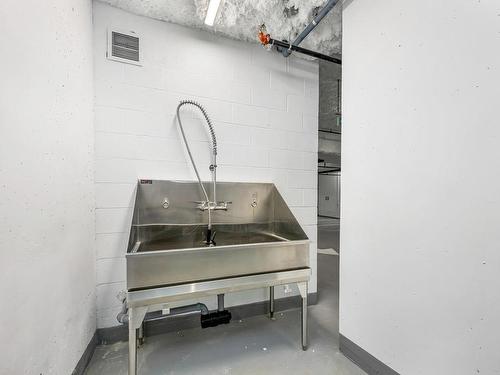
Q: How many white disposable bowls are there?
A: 0